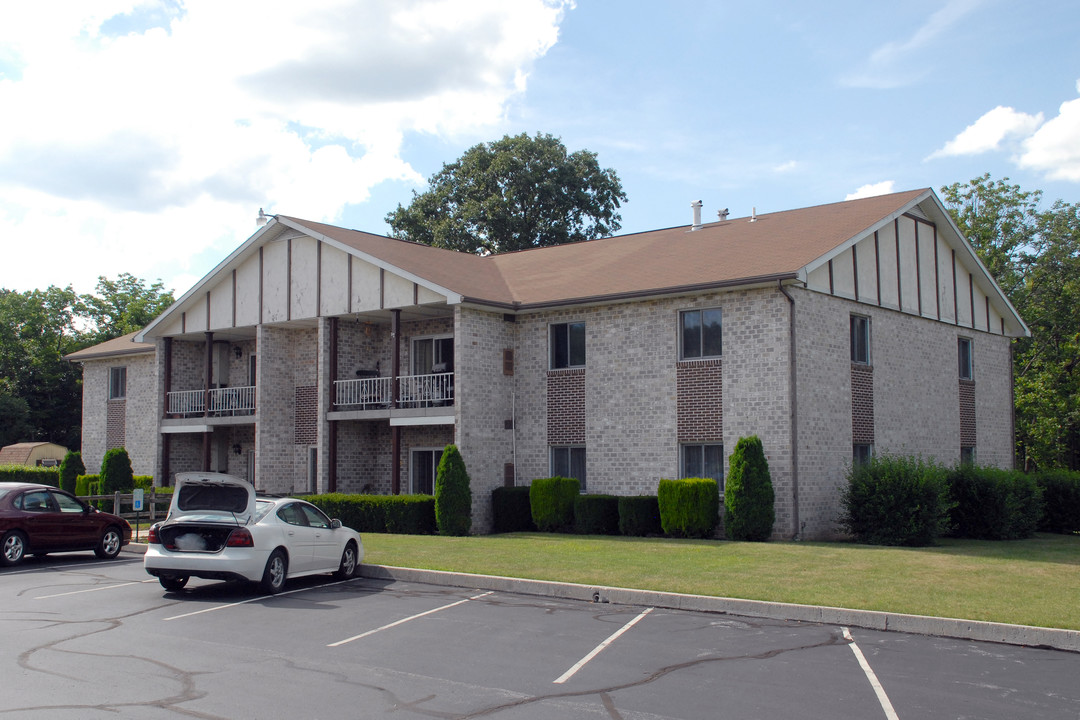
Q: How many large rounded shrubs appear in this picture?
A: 3